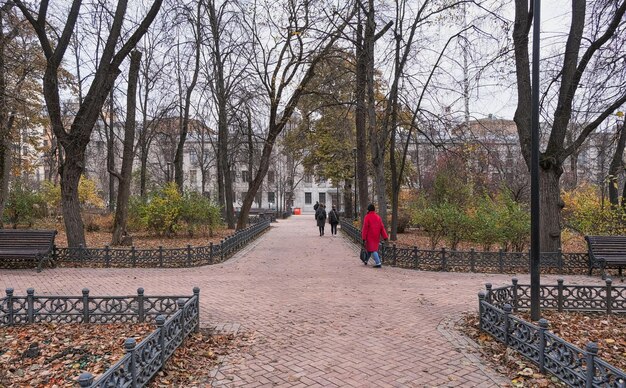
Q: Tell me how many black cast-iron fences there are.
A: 4